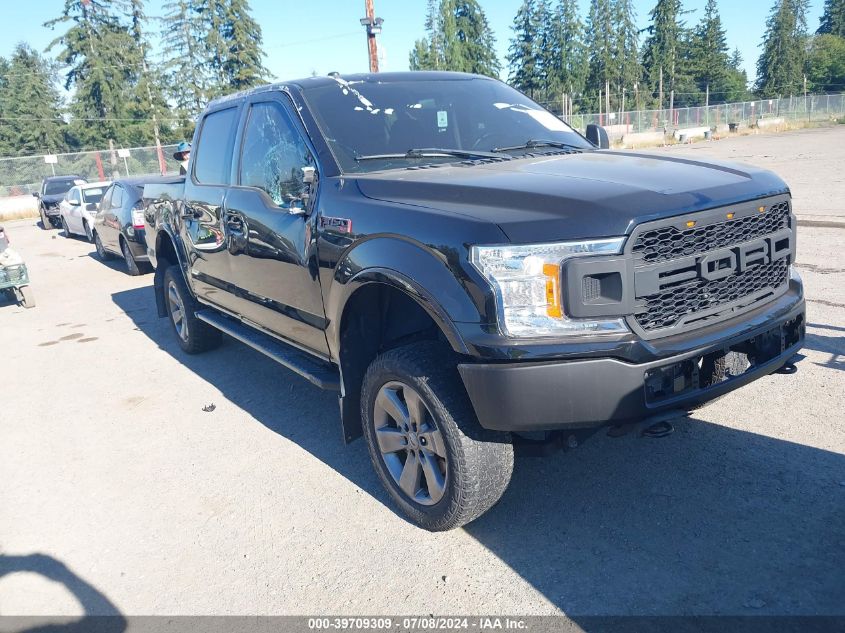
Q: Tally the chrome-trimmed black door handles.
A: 2